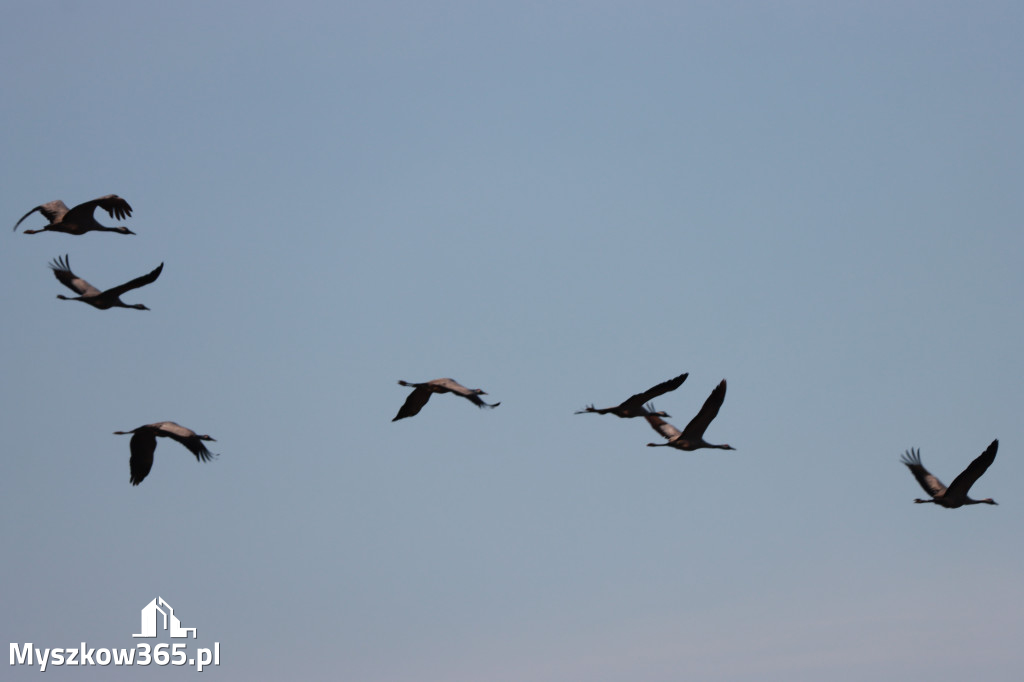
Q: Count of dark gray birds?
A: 7